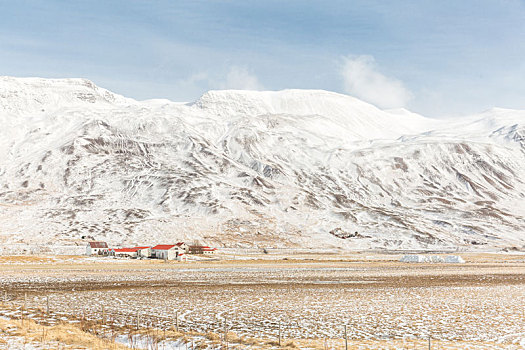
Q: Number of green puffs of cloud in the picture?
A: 0